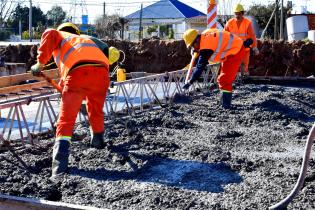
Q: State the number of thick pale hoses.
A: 1